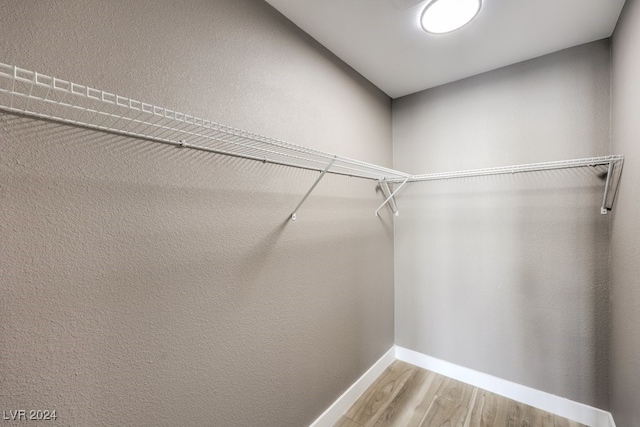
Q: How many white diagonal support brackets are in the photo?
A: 4